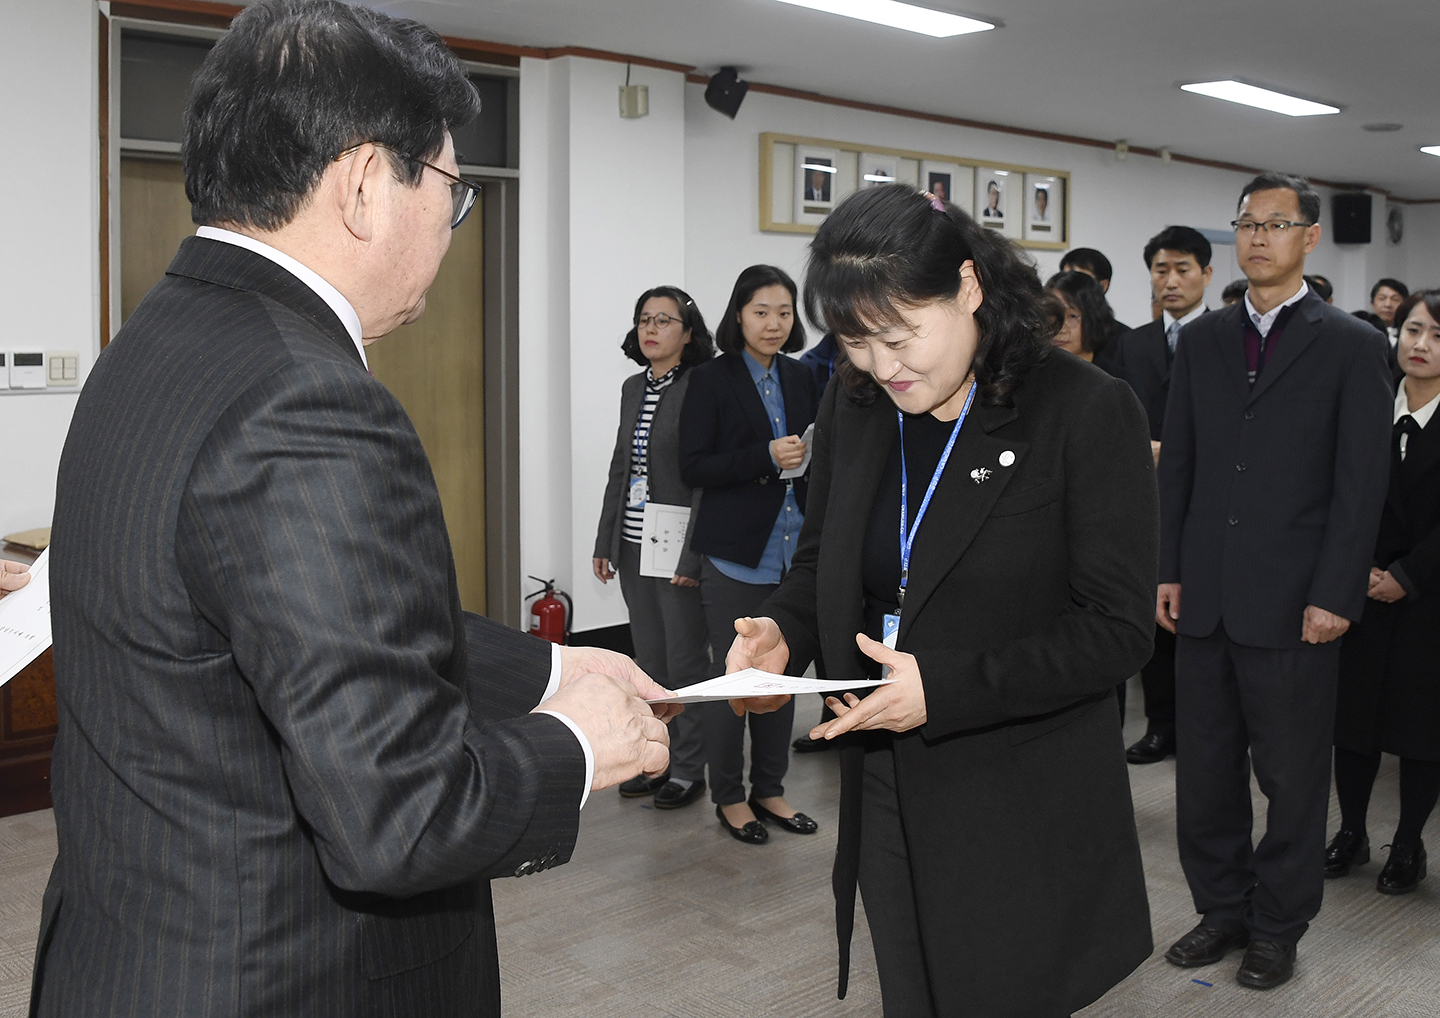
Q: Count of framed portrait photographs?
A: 5